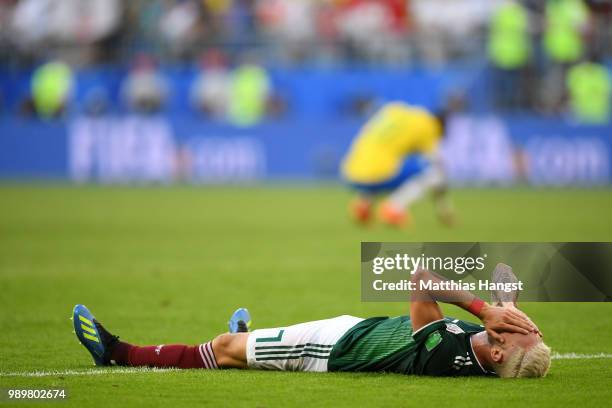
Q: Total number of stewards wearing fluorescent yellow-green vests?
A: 5